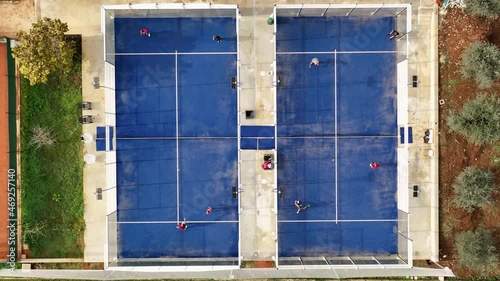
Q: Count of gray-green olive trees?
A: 5